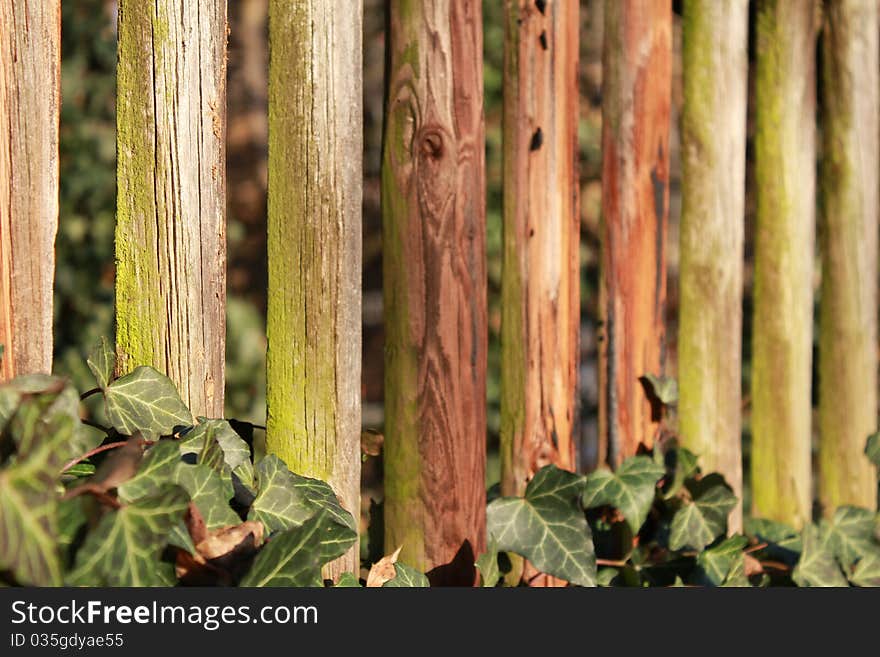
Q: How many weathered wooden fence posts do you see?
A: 9